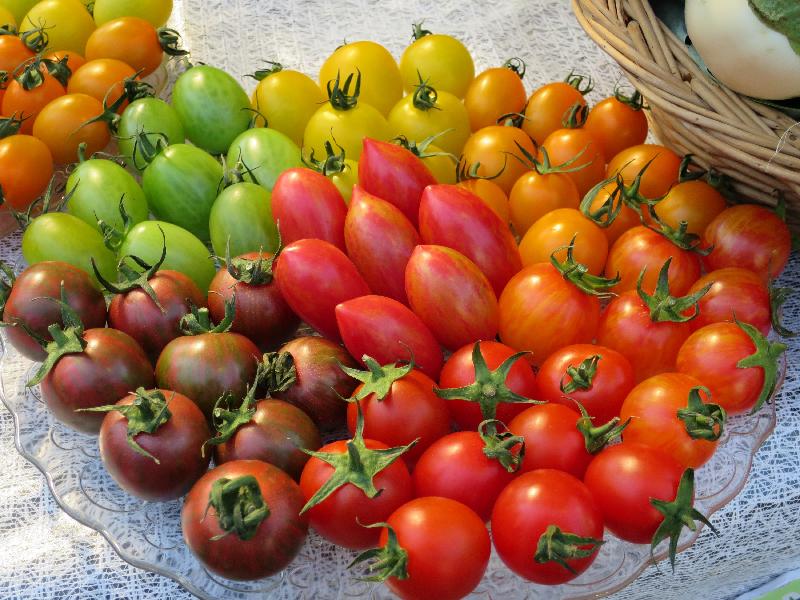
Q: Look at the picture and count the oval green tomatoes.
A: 8